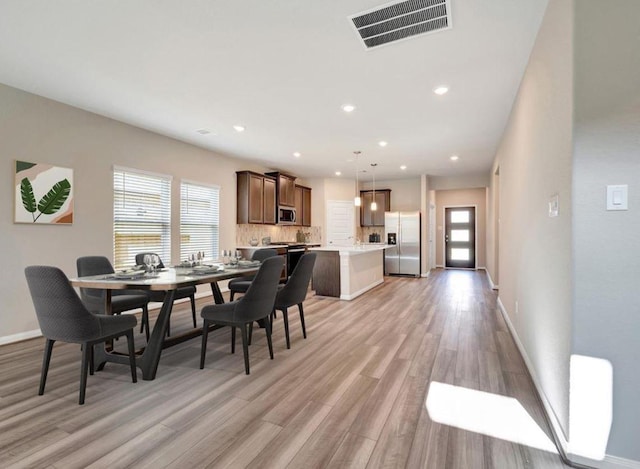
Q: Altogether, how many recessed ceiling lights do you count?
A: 8